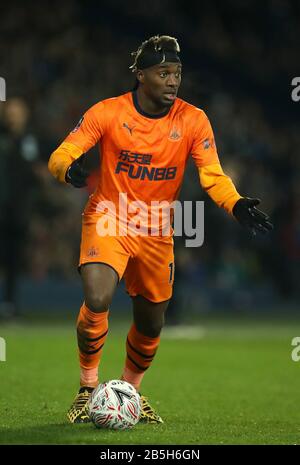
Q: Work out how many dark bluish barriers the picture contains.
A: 1